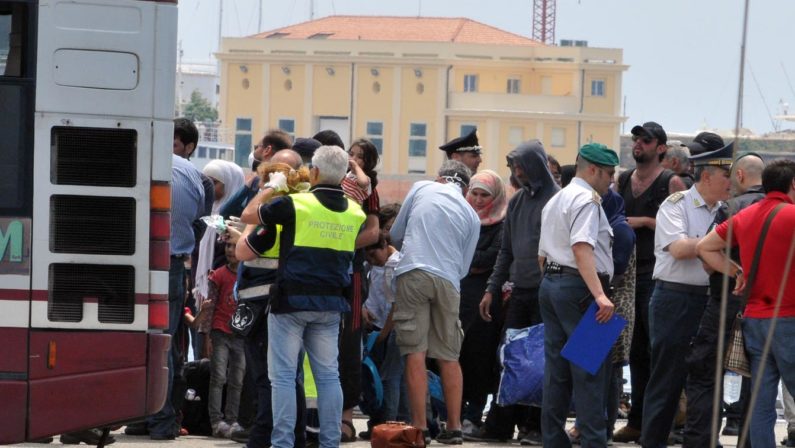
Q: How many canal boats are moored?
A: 0